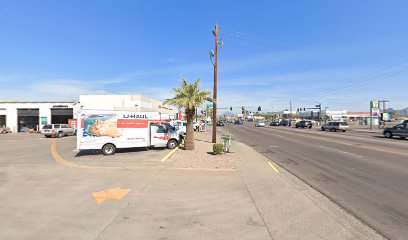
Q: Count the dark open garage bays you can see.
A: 3